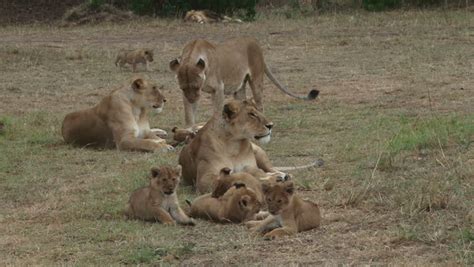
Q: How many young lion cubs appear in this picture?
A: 6